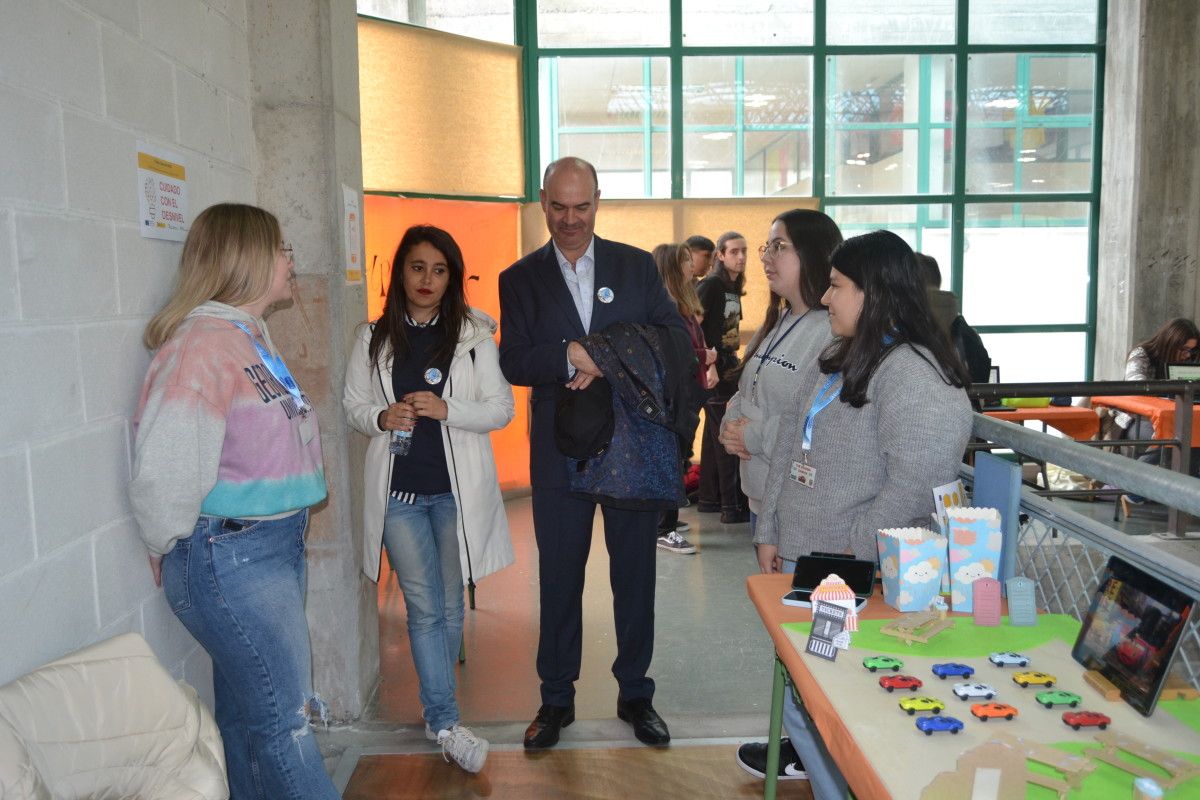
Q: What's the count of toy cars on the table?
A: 11